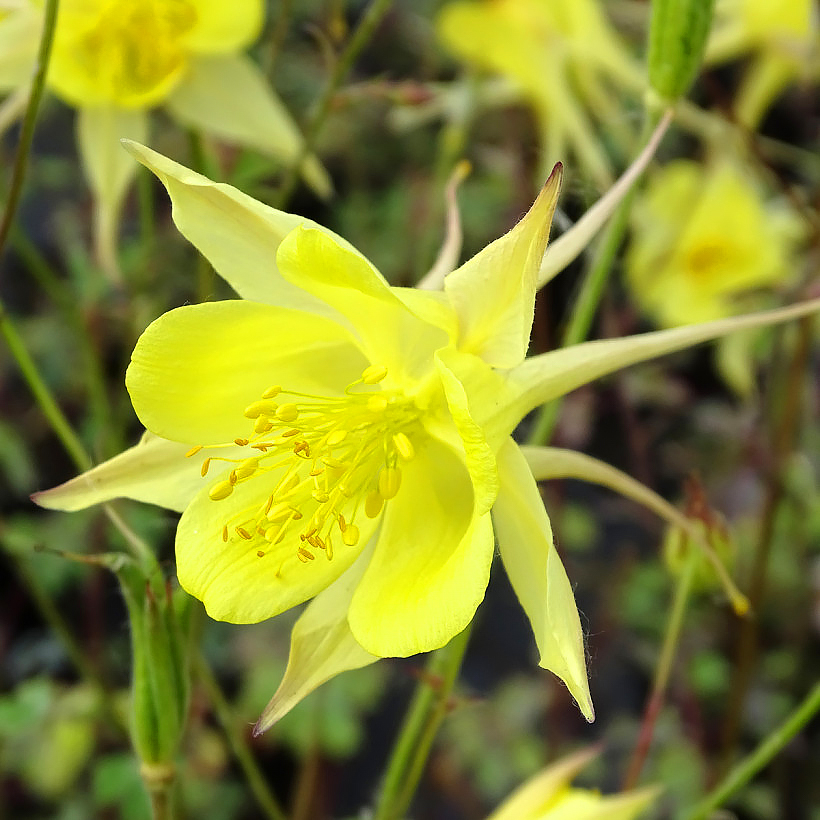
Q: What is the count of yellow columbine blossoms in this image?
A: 6